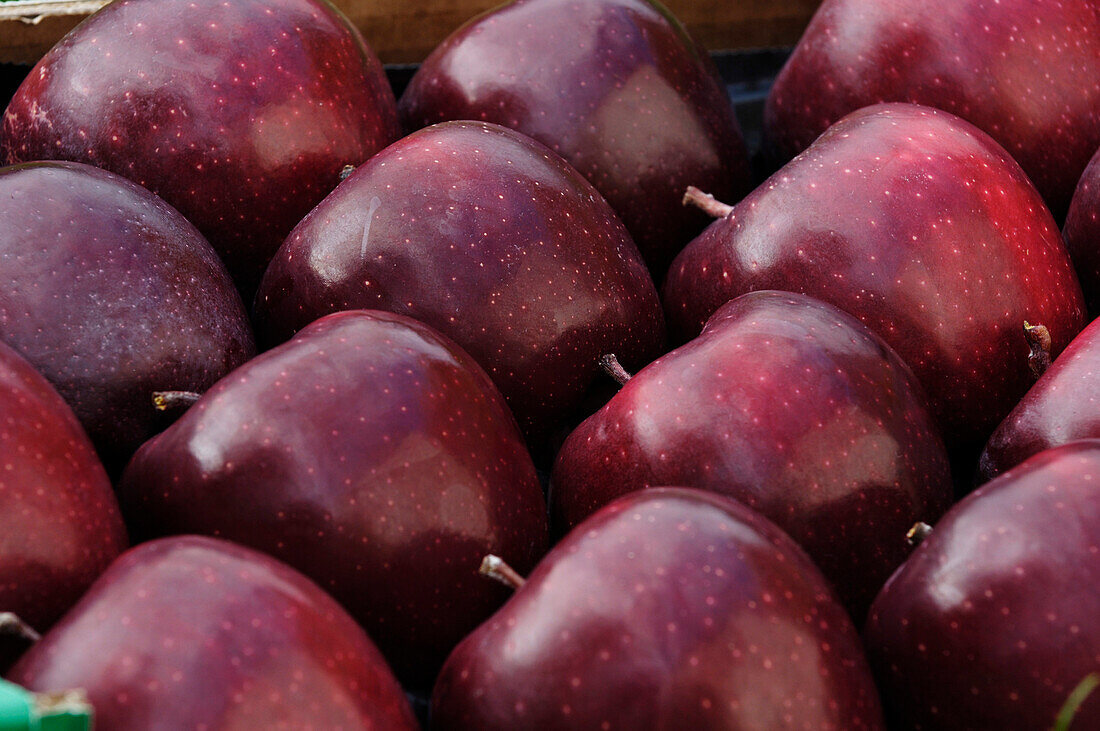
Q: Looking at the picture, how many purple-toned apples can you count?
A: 14